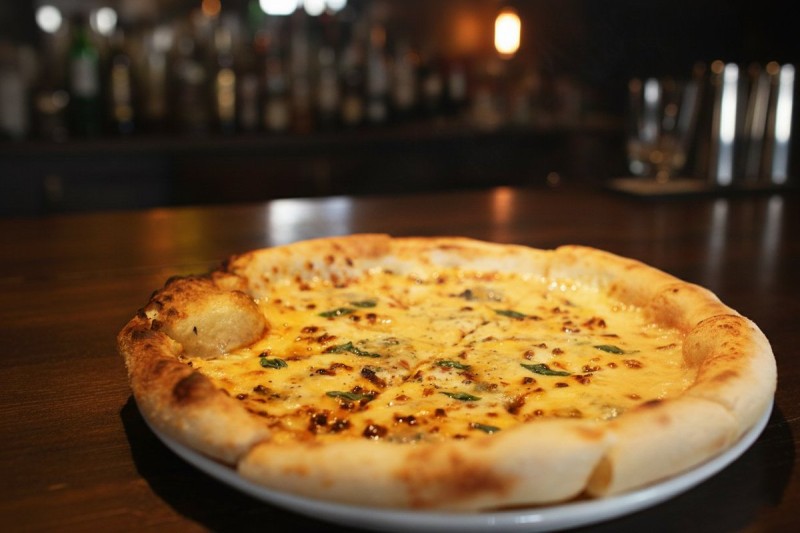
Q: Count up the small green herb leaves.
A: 11